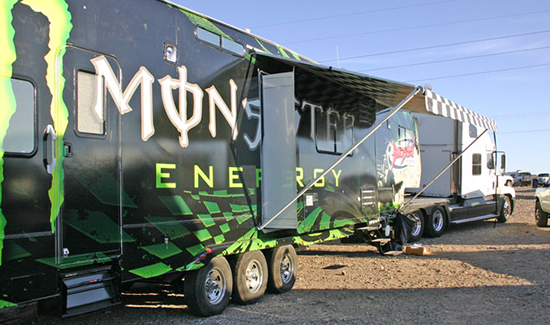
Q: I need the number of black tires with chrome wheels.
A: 6